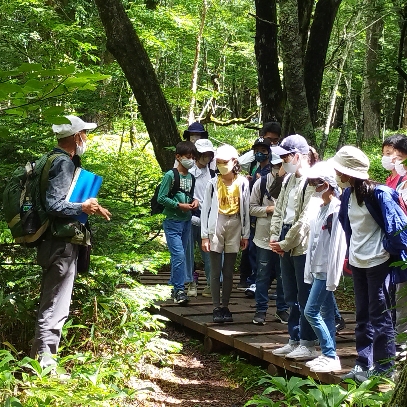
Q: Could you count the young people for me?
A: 12